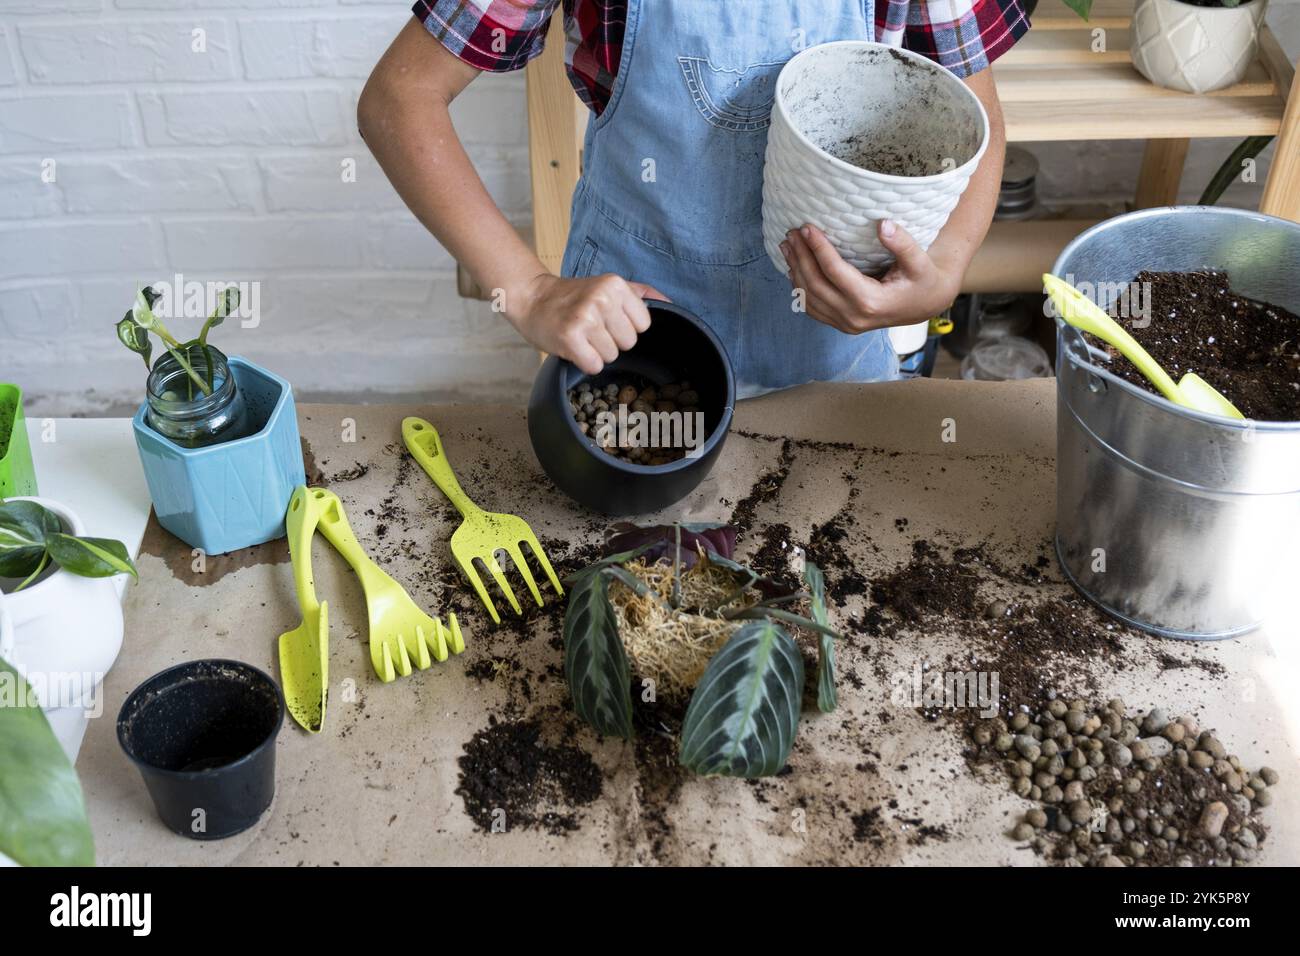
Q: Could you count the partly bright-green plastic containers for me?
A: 1